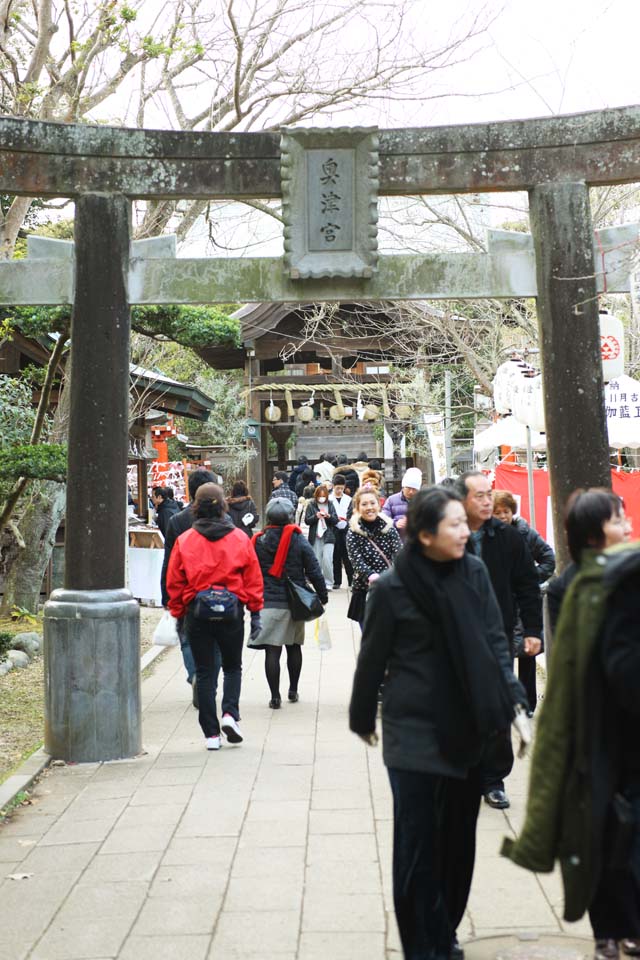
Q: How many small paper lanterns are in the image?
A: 5